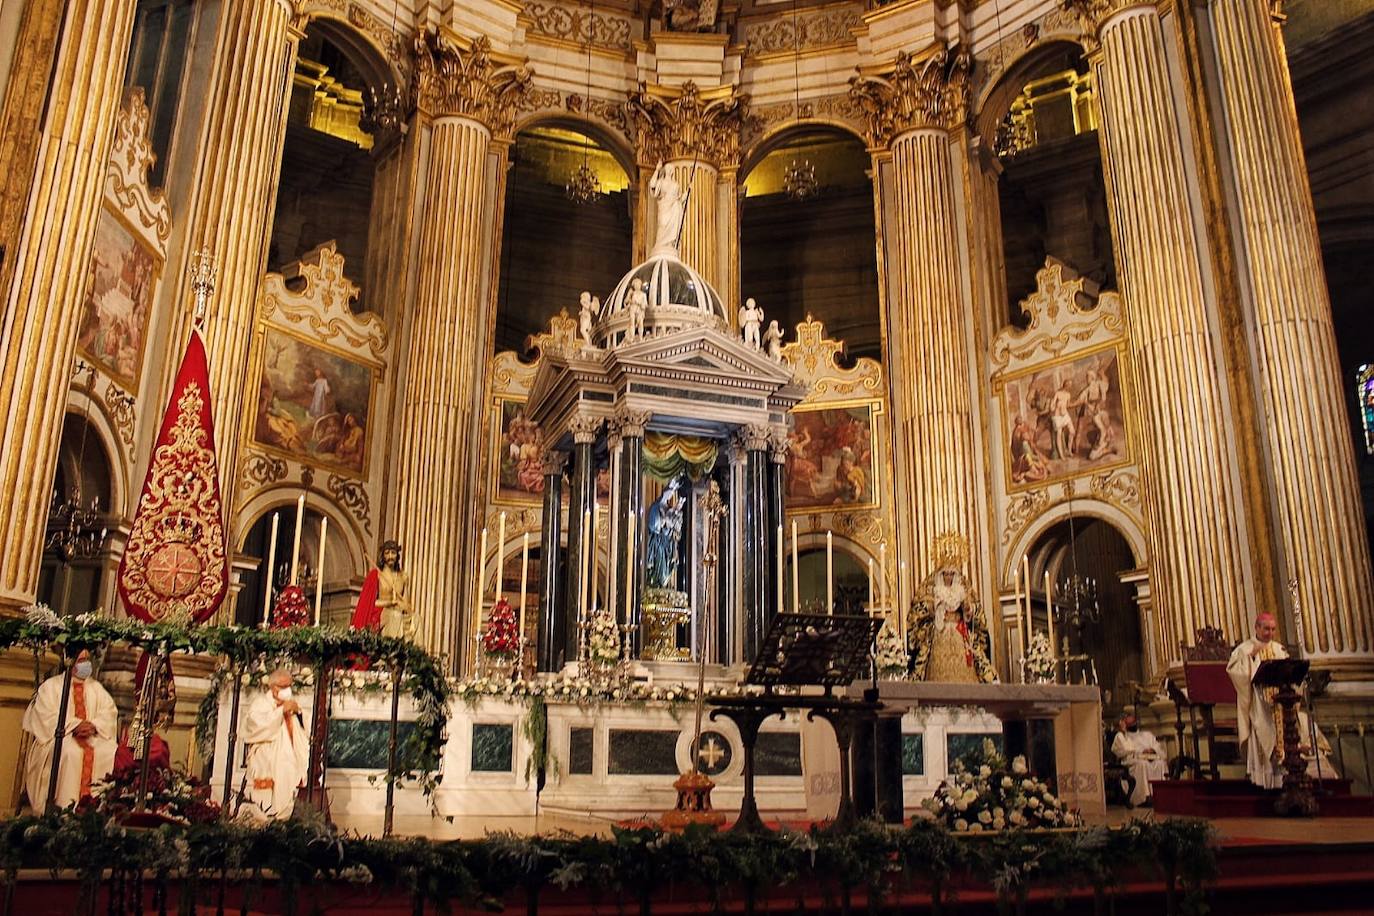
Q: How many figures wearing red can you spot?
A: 1